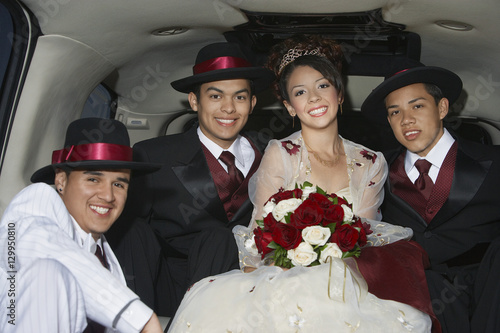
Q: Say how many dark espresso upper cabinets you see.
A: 0